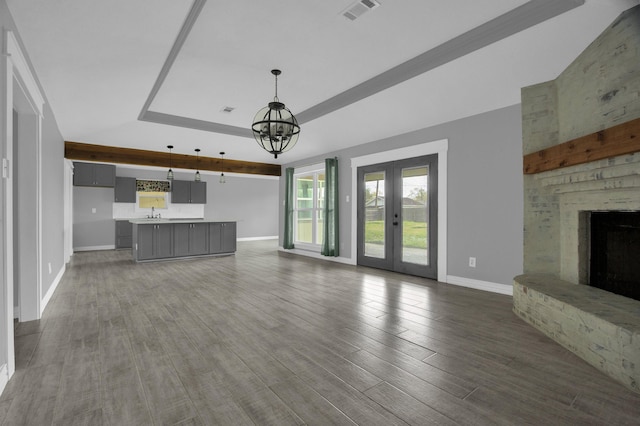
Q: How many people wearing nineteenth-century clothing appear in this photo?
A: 0